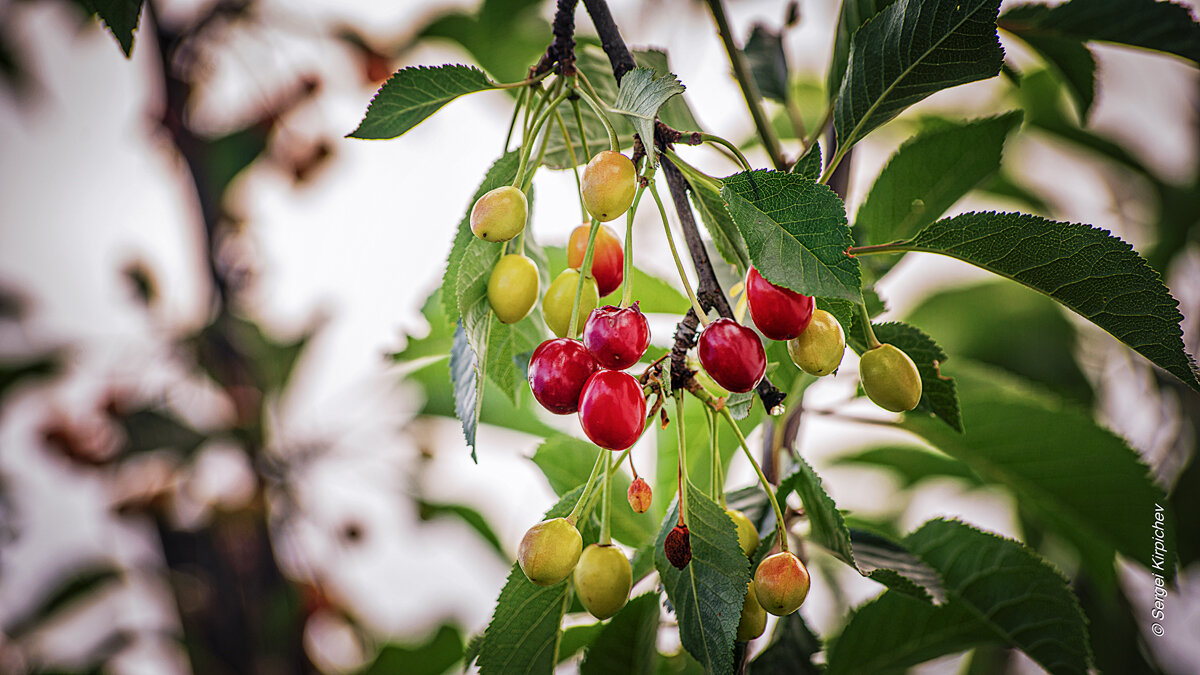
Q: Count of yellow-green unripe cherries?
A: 11